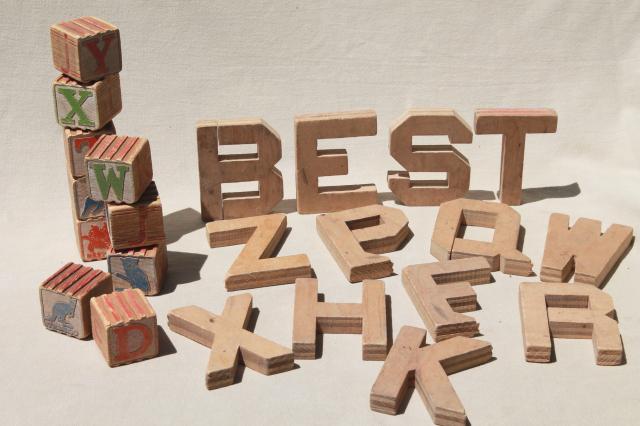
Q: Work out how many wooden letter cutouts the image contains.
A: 13